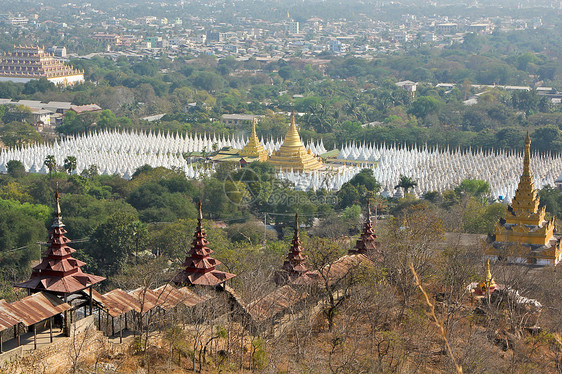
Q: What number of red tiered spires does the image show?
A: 4